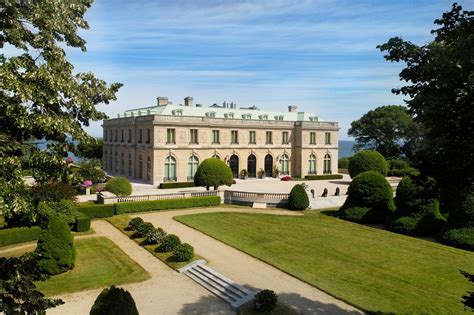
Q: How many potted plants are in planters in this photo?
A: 3